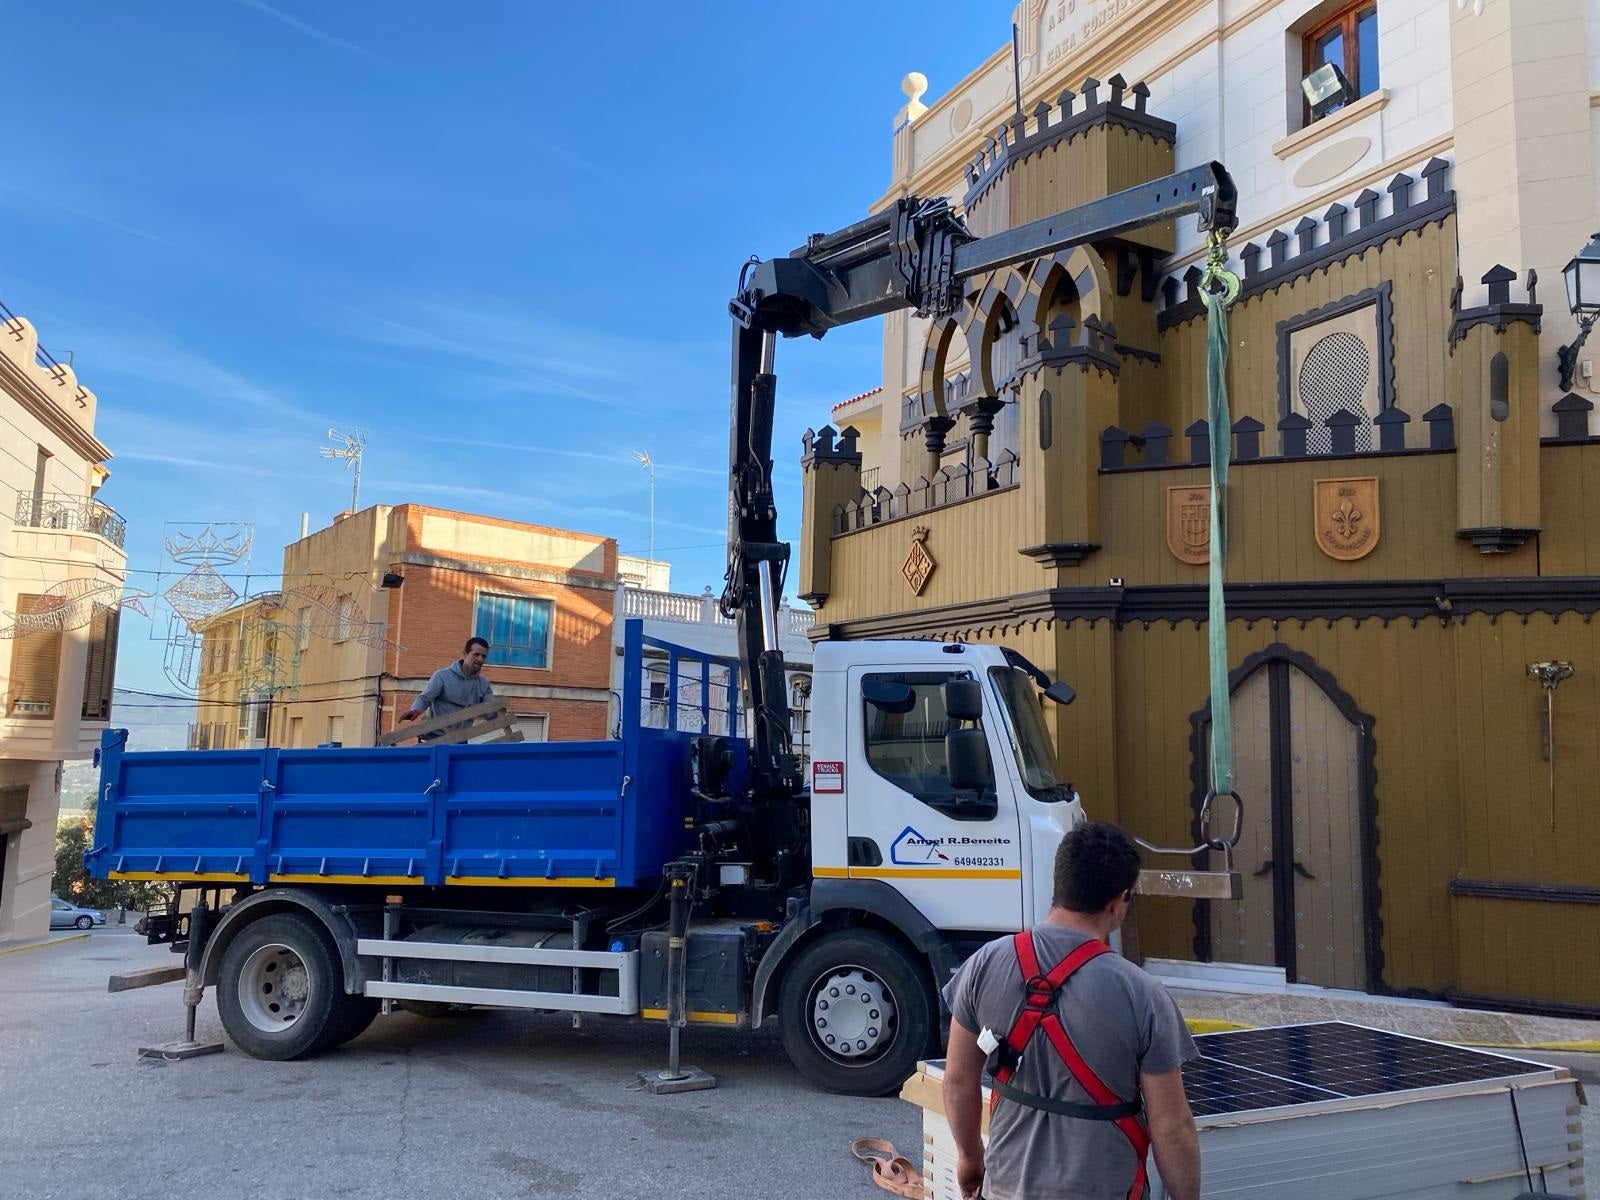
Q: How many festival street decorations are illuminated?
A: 0